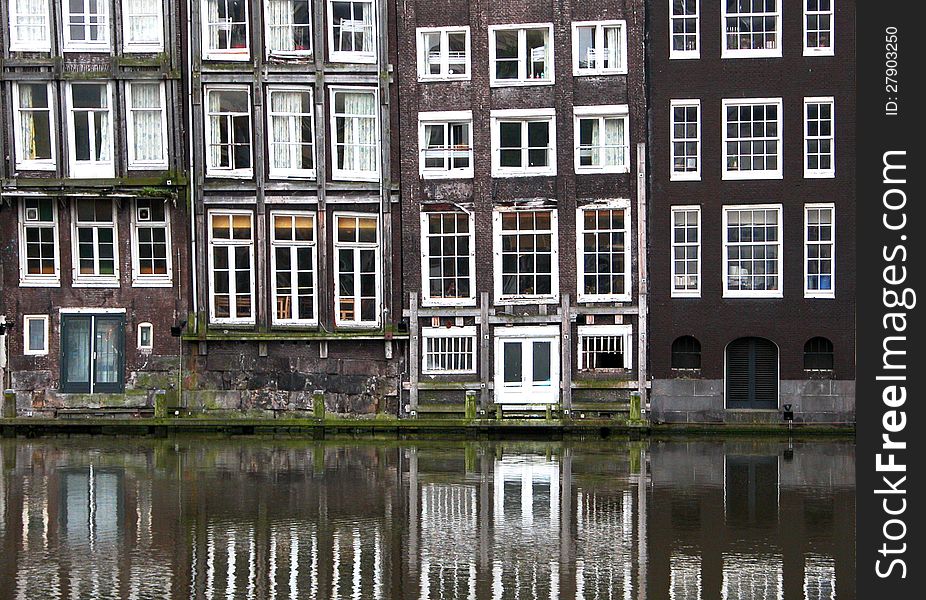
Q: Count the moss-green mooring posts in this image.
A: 5